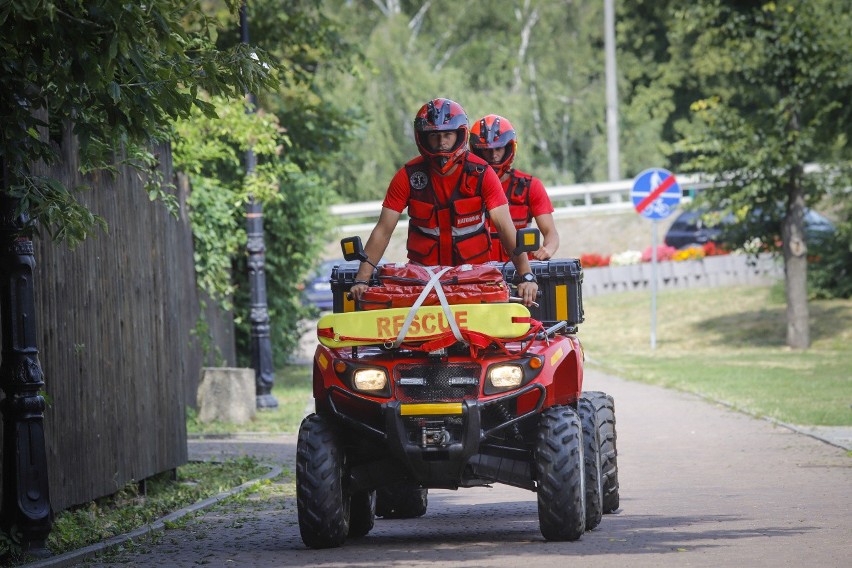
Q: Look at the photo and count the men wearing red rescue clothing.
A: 2